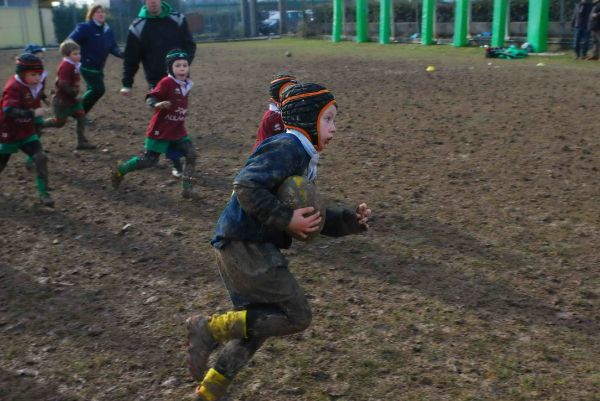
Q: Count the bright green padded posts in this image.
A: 7